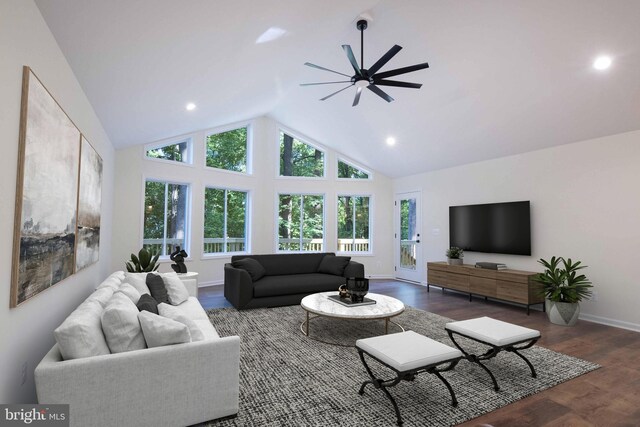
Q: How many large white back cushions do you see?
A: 3